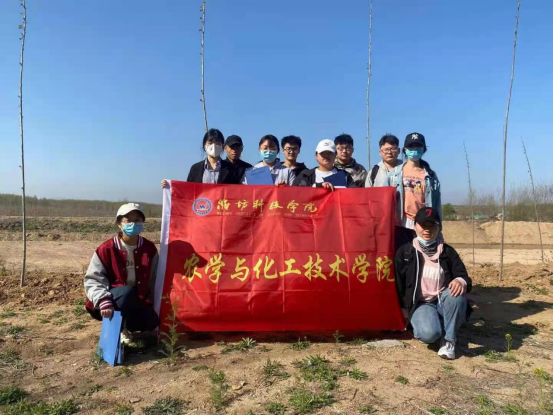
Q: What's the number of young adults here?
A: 10